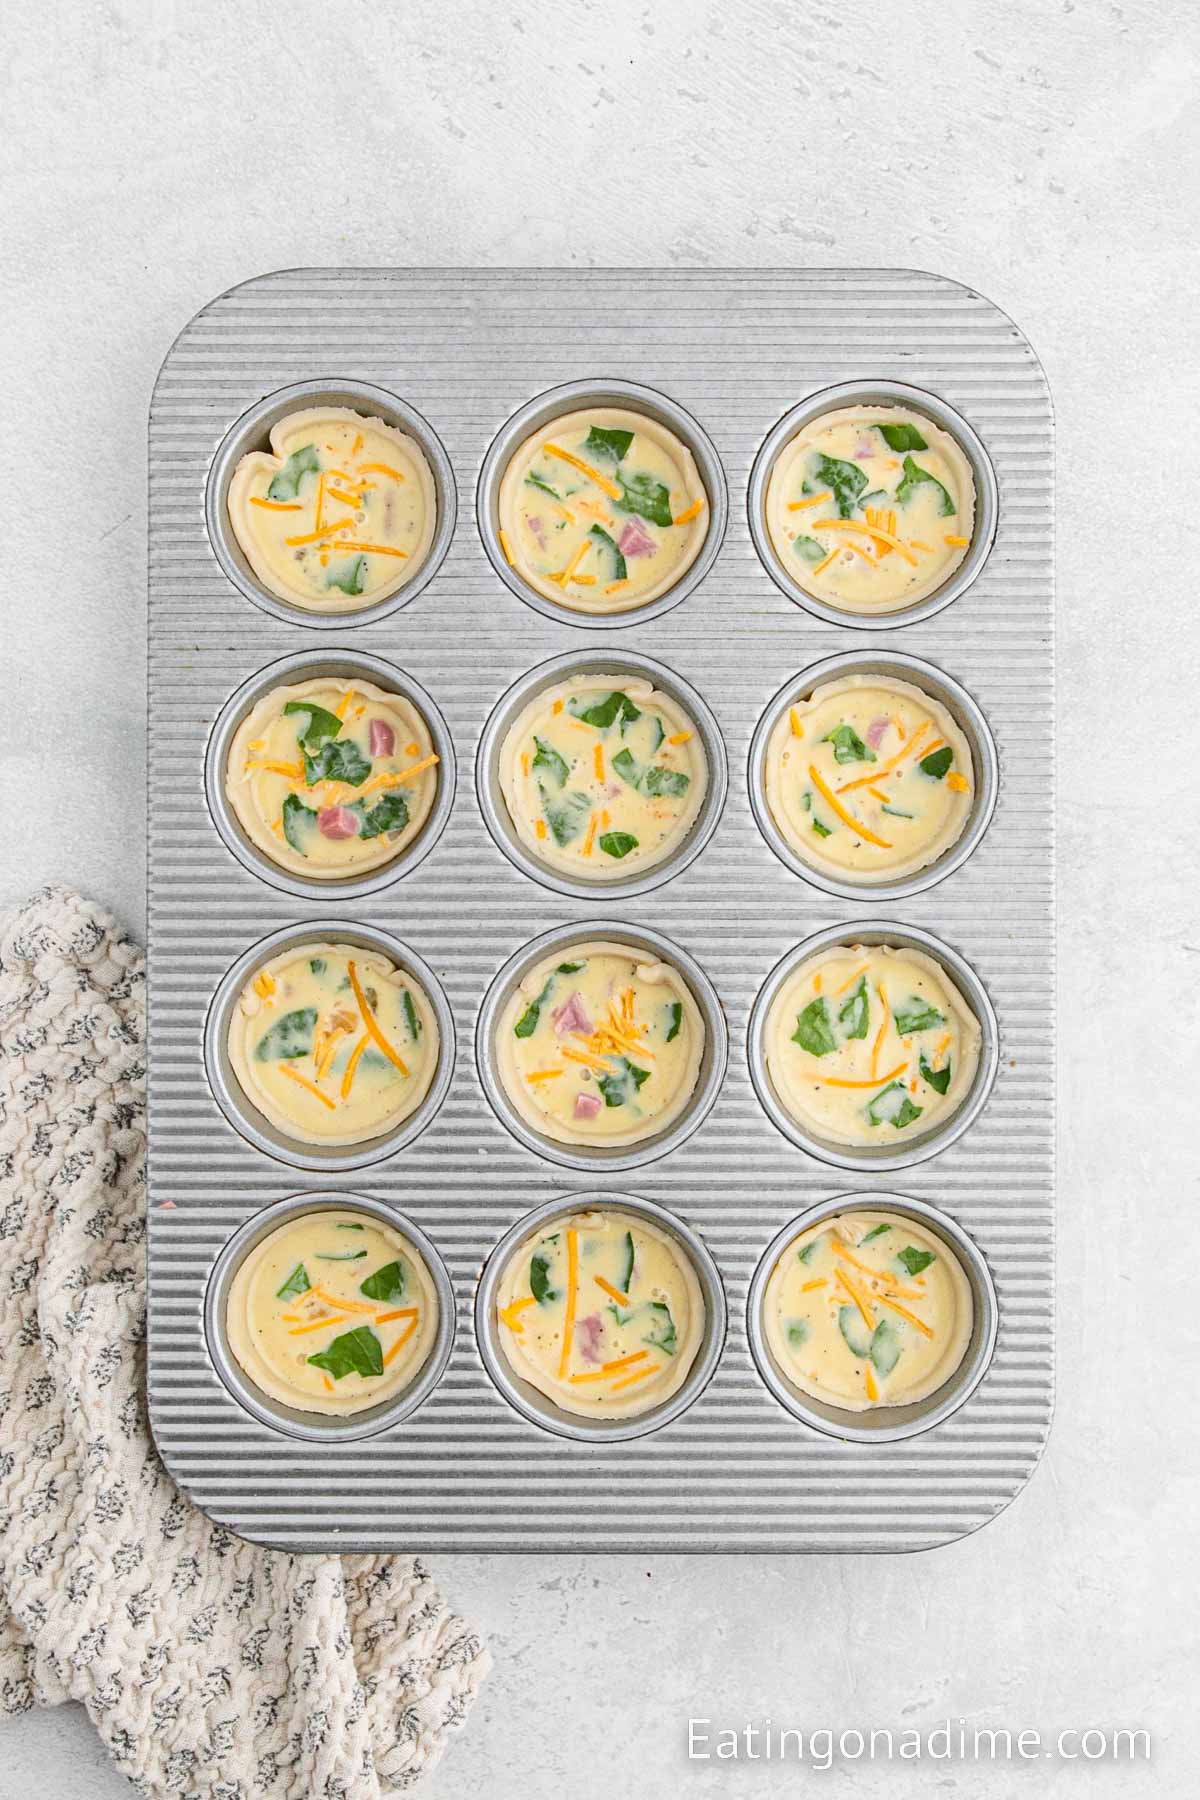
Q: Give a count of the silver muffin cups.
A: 12